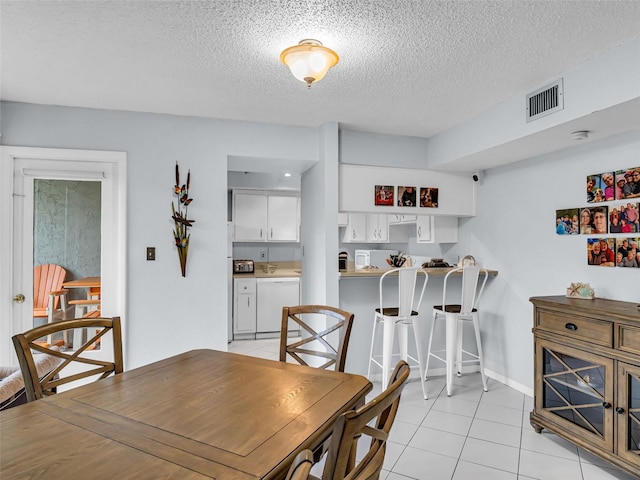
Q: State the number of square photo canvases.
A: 10